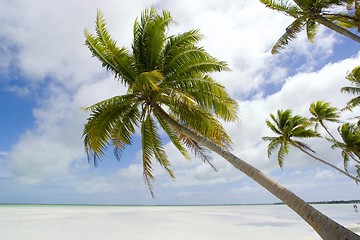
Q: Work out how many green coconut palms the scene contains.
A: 6